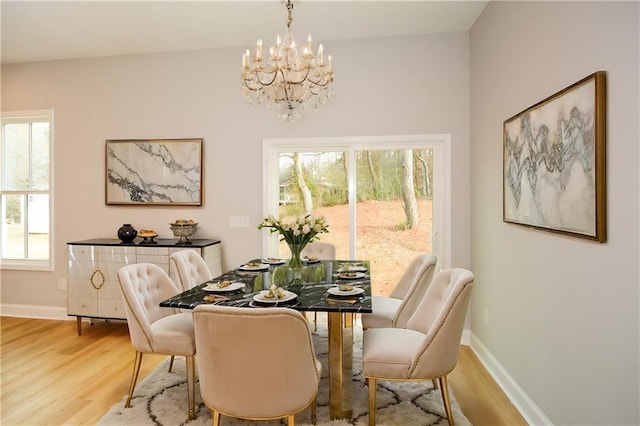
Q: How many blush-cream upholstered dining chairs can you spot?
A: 6